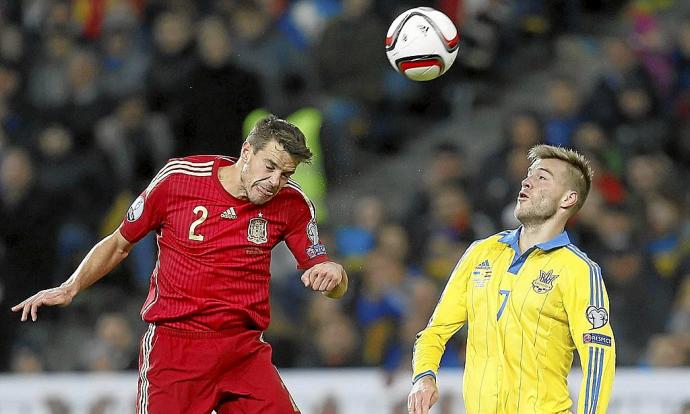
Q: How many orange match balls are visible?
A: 0